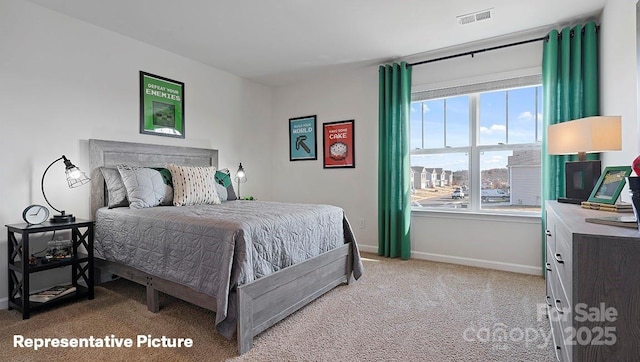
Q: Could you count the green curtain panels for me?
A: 2